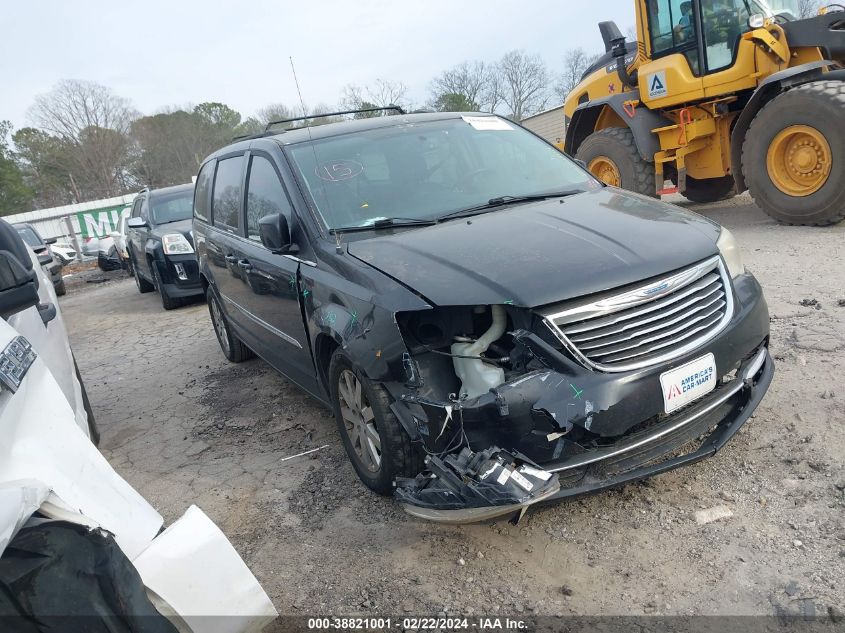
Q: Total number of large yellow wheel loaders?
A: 1